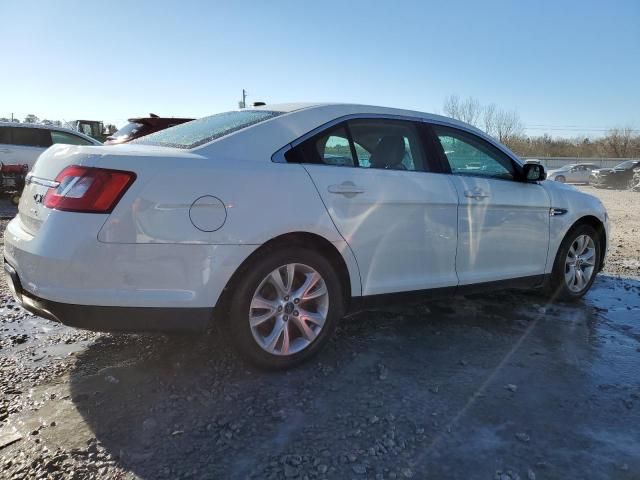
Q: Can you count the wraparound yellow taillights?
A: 0